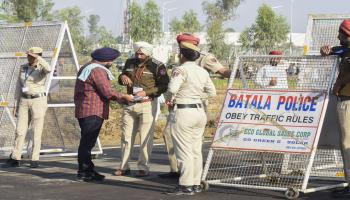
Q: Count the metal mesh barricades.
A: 3